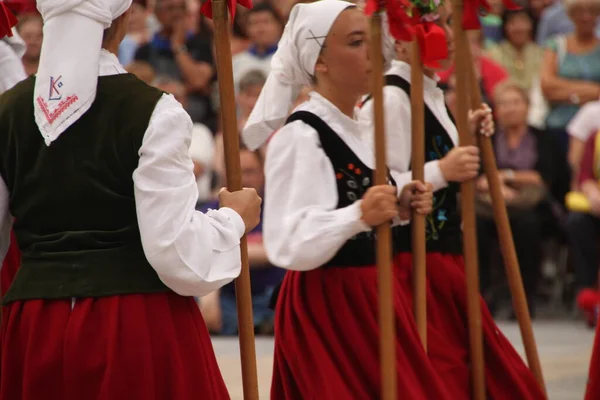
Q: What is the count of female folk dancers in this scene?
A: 3